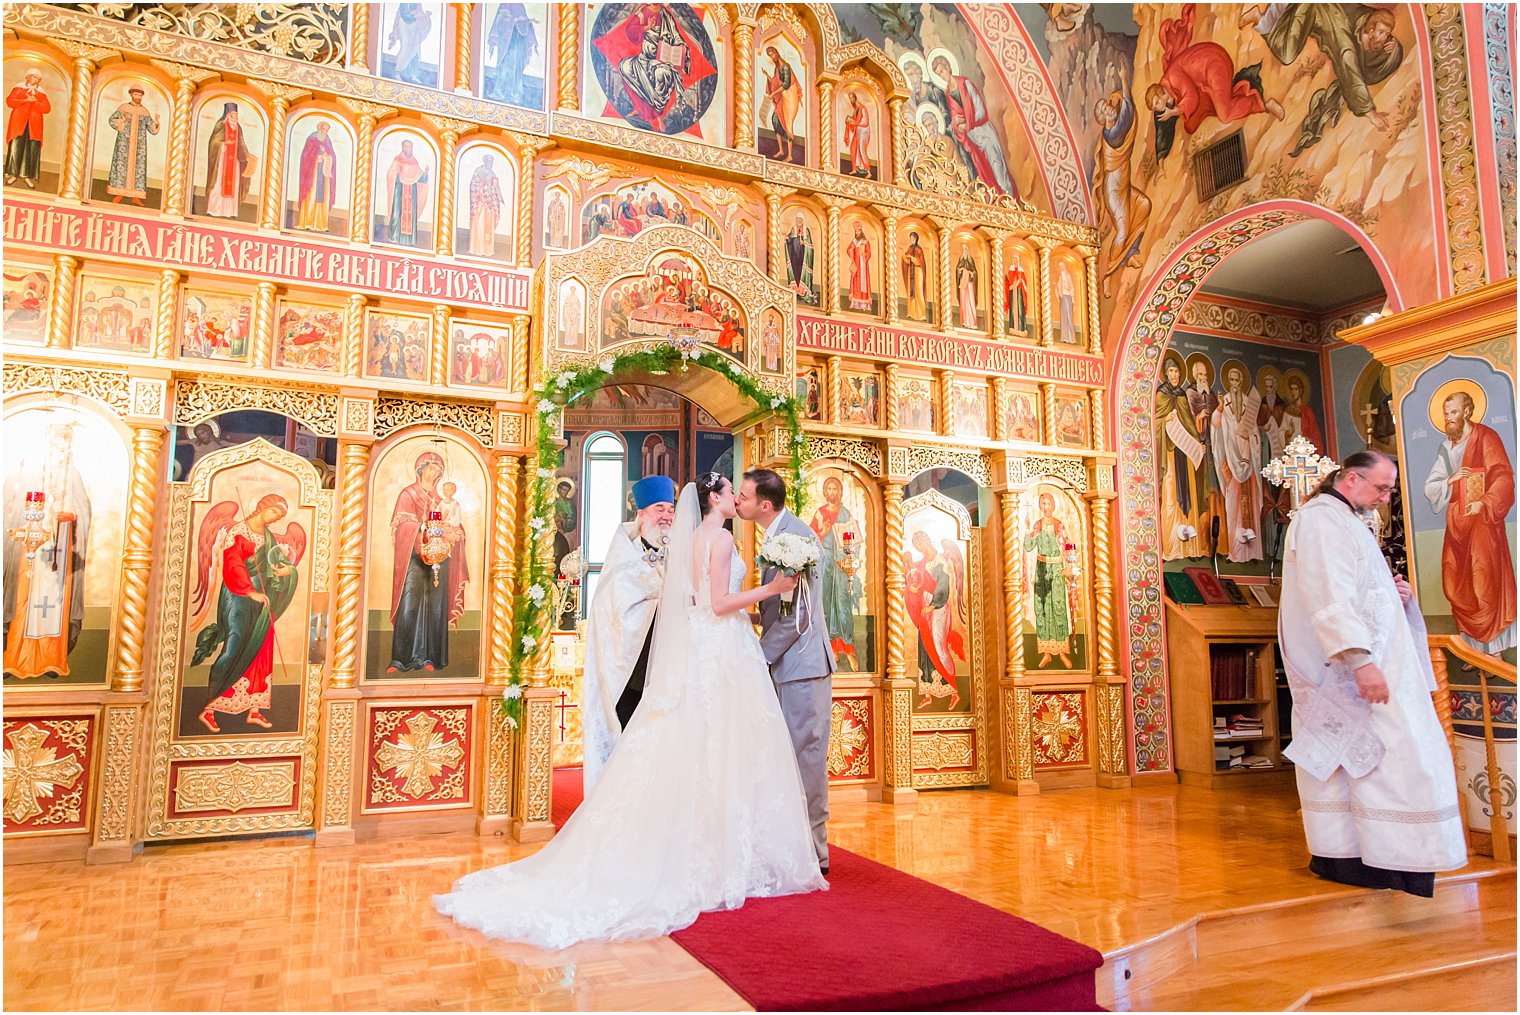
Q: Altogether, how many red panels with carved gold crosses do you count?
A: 4